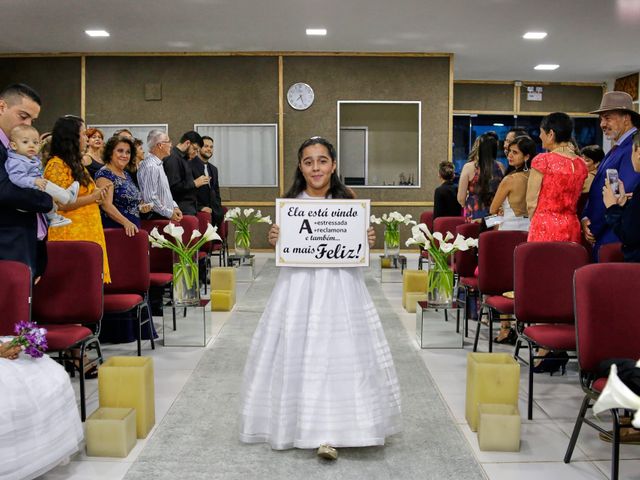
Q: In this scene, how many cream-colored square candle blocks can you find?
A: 8